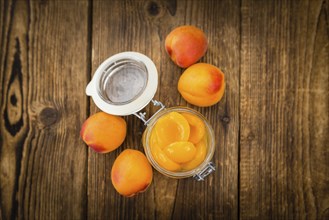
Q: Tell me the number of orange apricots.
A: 4